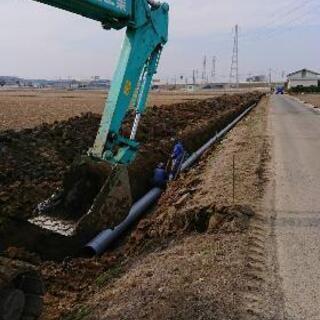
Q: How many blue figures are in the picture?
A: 2